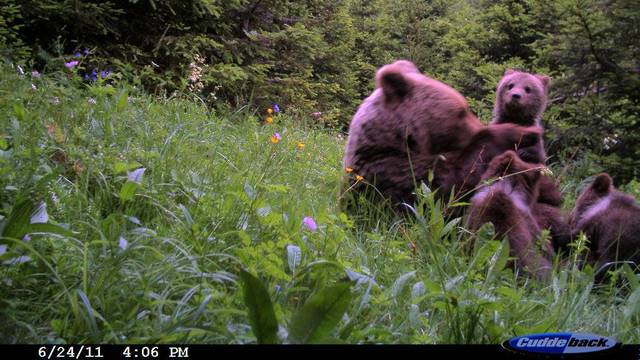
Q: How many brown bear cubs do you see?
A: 3